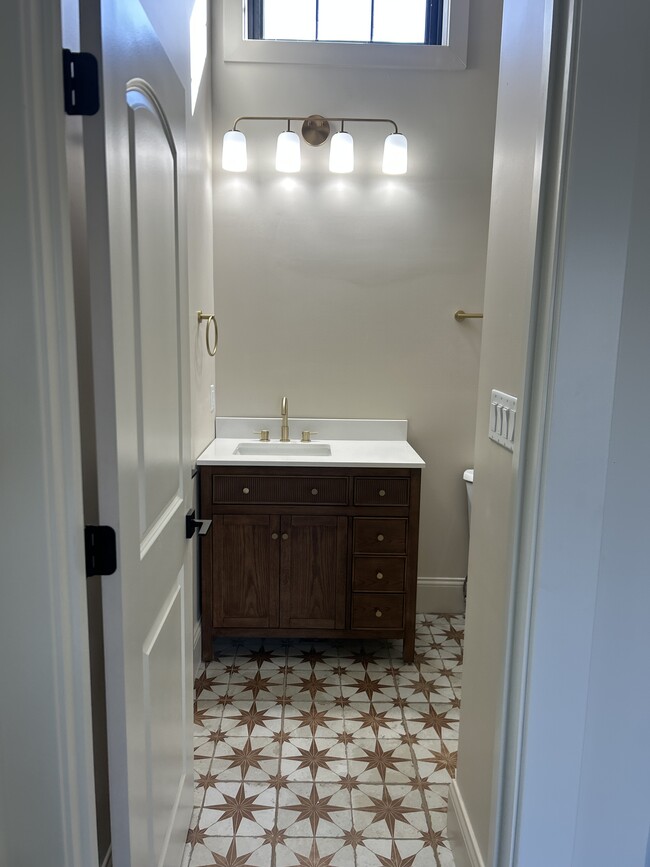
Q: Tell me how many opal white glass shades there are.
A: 4